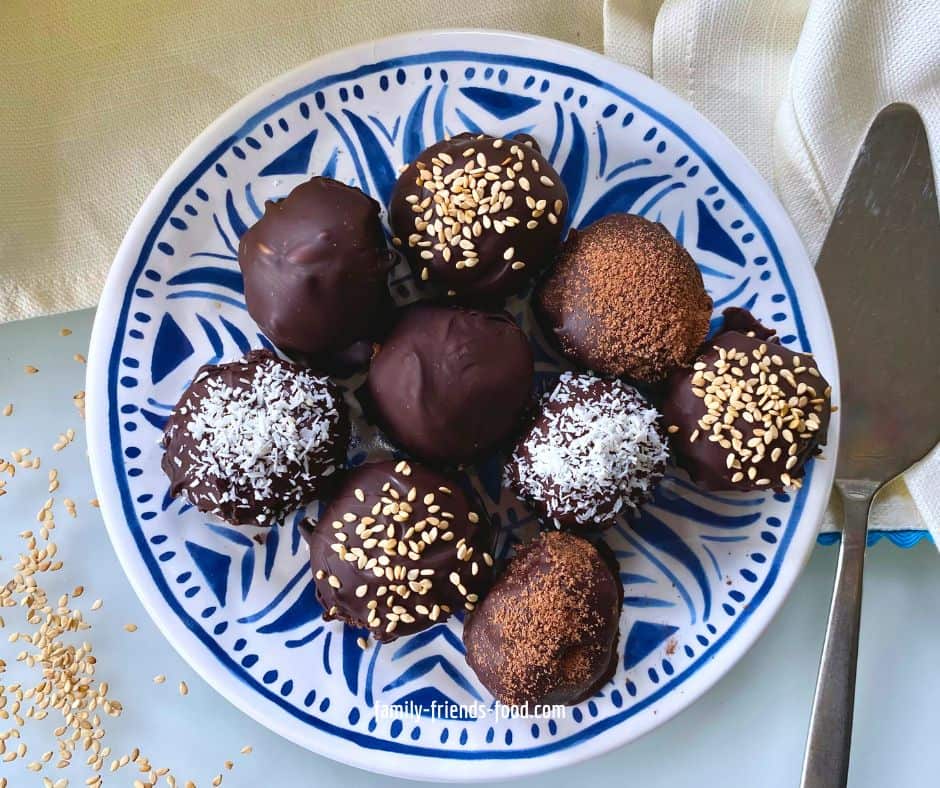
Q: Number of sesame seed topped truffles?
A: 3